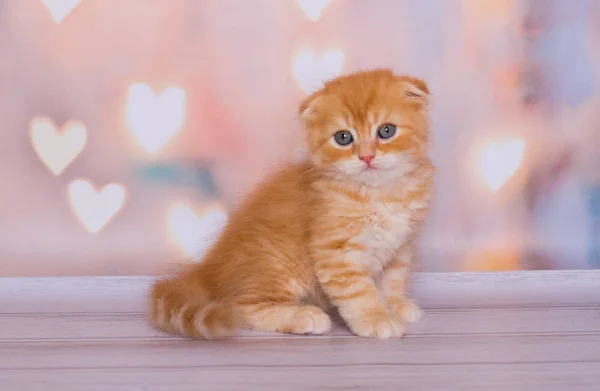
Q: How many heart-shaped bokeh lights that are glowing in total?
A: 8